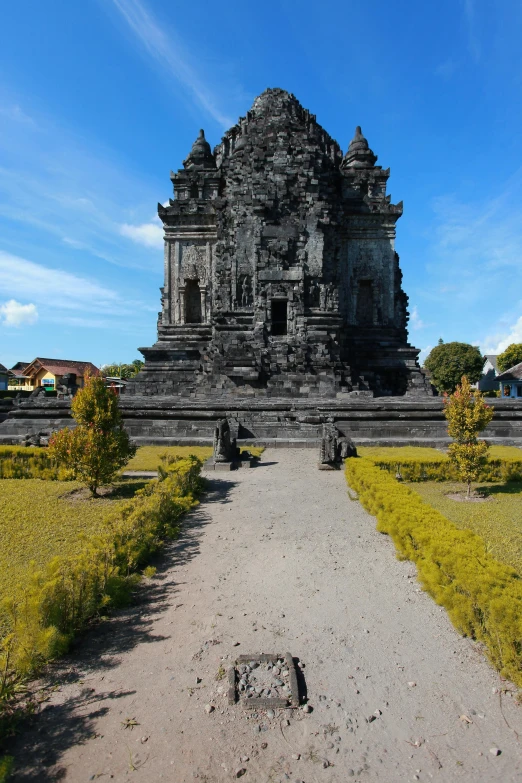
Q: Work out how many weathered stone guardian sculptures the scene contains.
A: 2